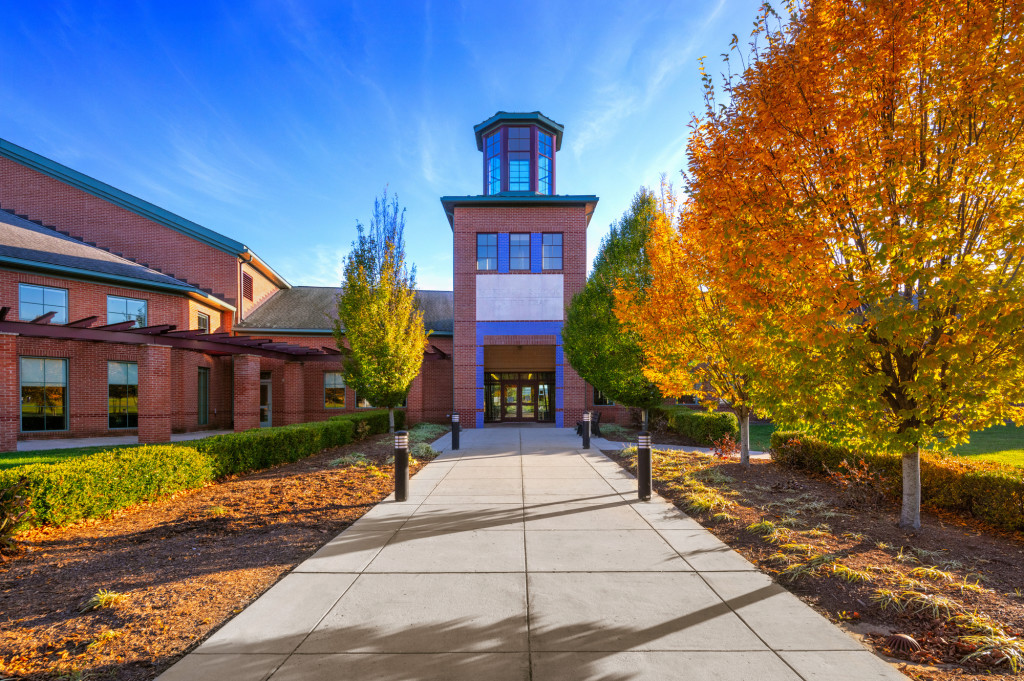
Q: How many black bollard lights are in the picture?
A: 4